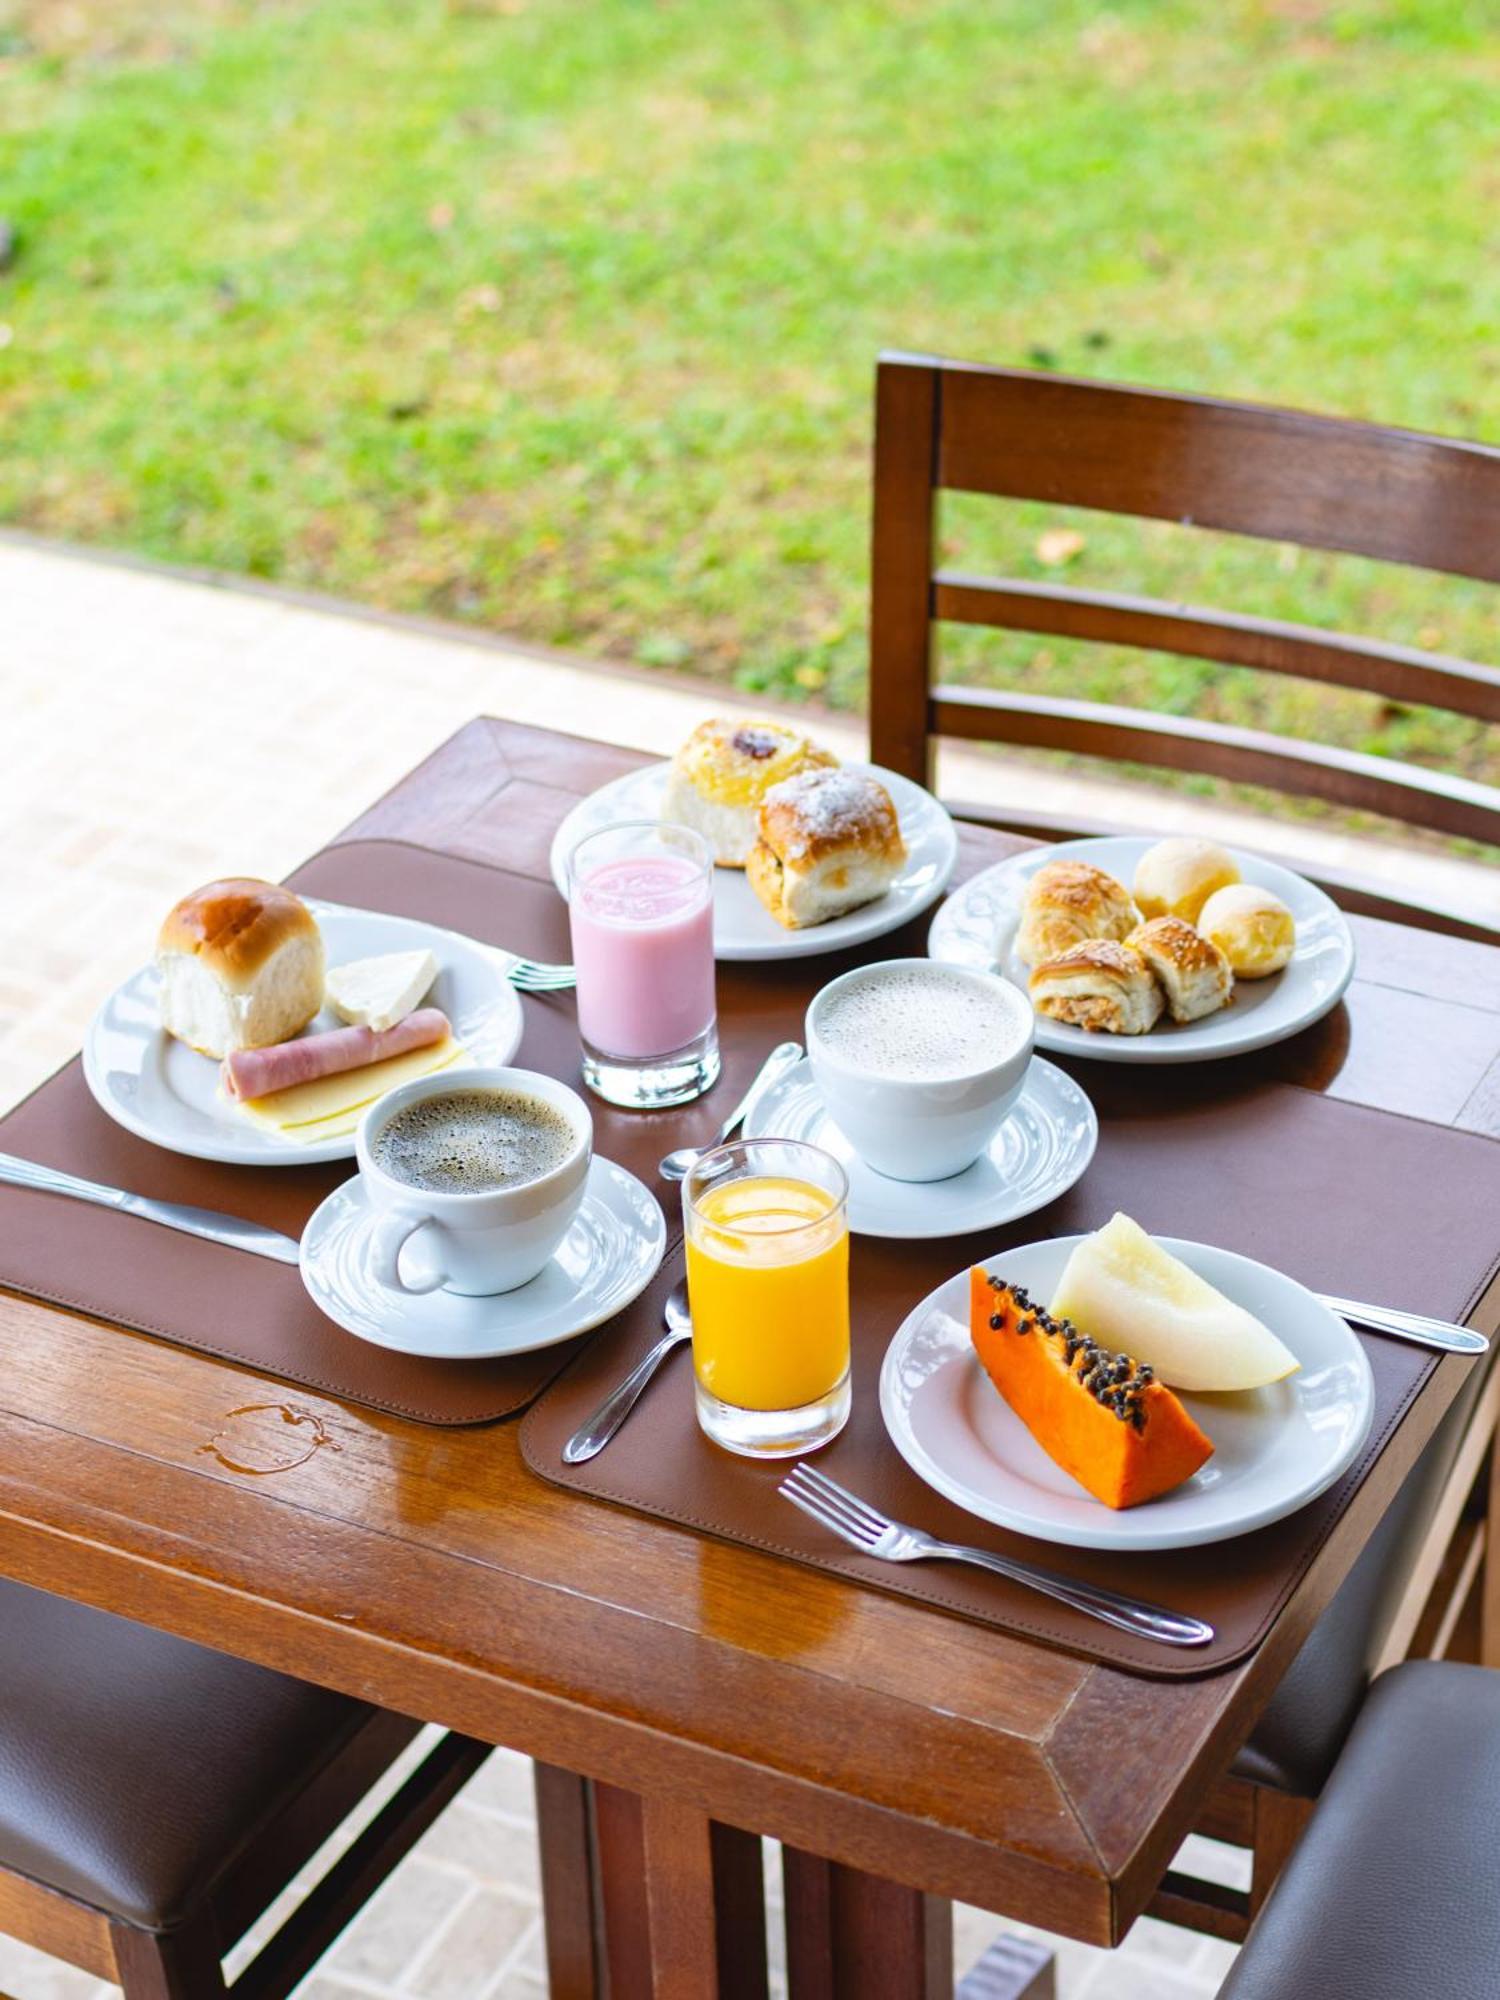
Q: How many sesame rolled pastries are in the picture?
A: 2